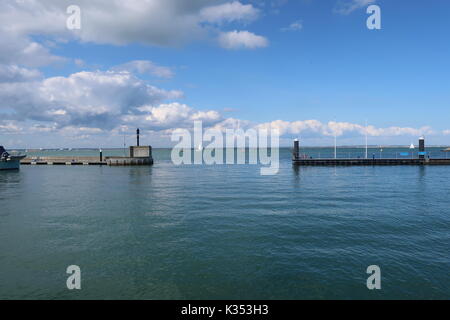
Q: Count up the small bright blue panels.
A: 2